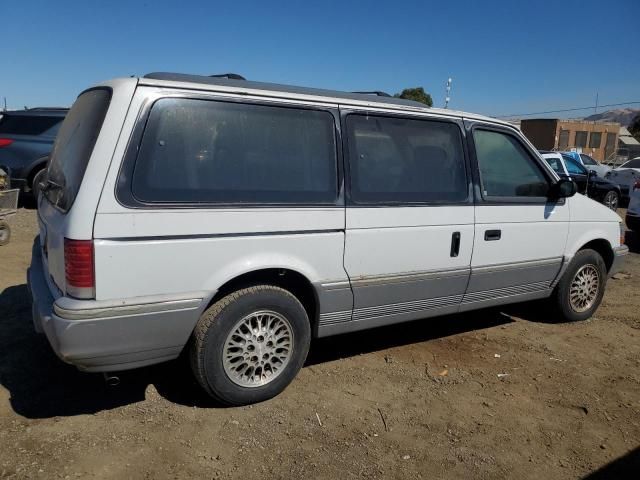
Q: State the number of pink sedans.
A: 0